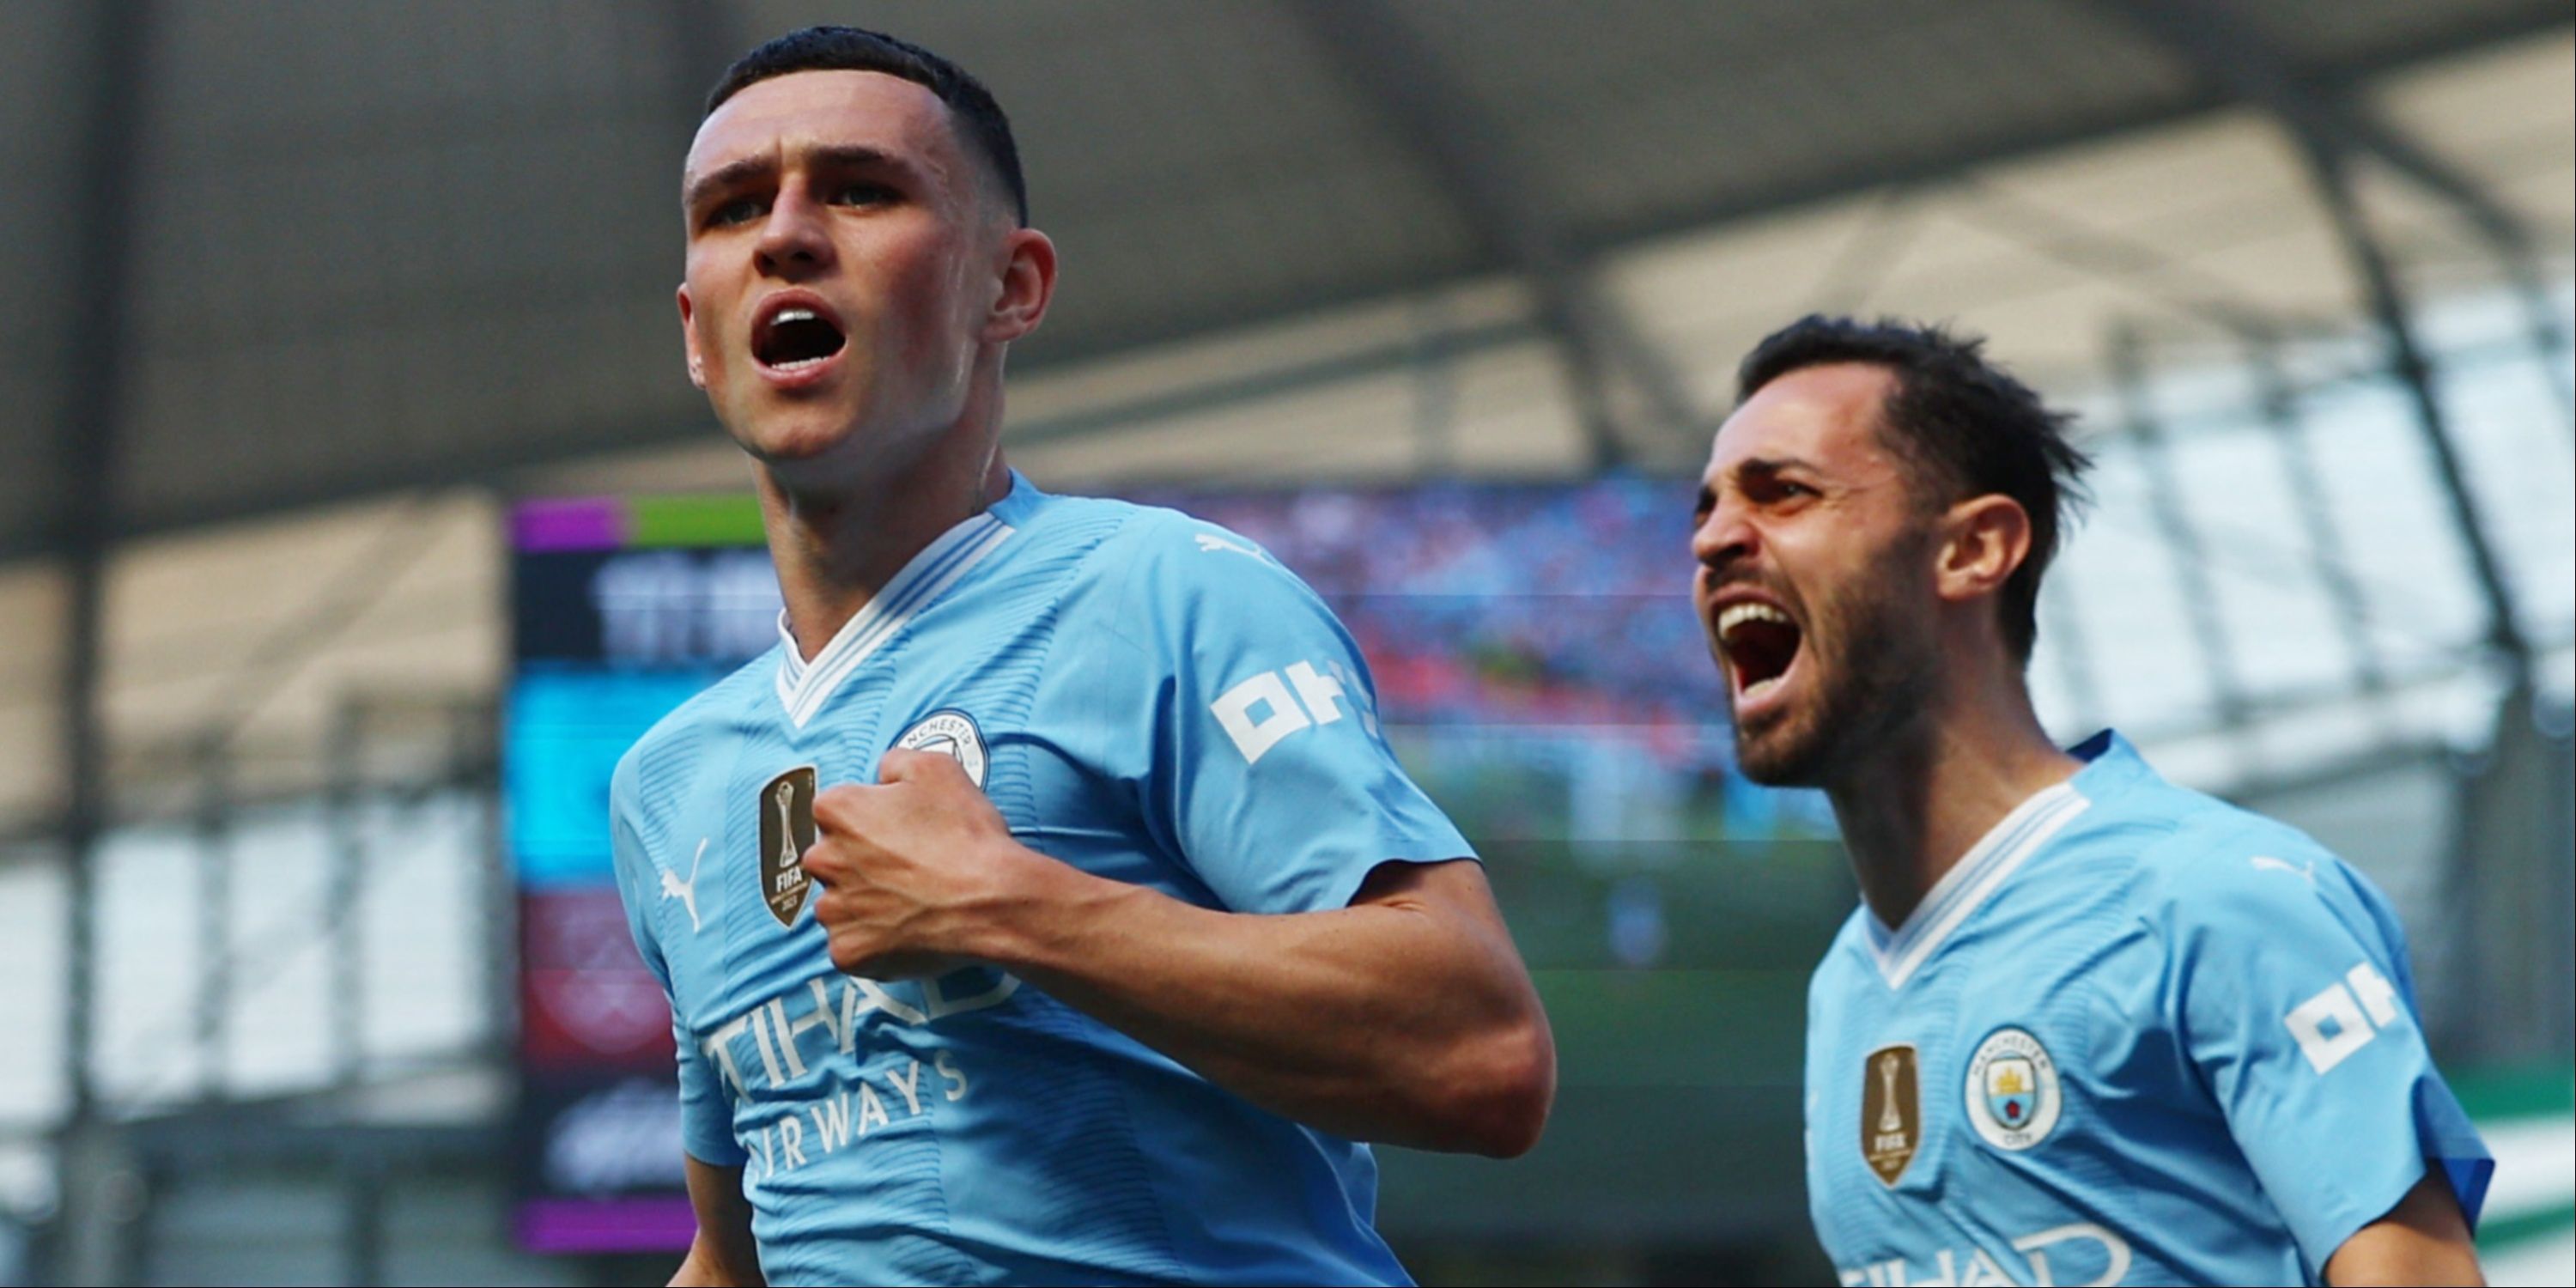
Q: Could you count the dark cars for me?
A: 0